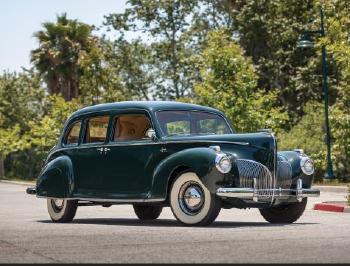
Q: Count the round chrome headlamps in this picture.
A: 2